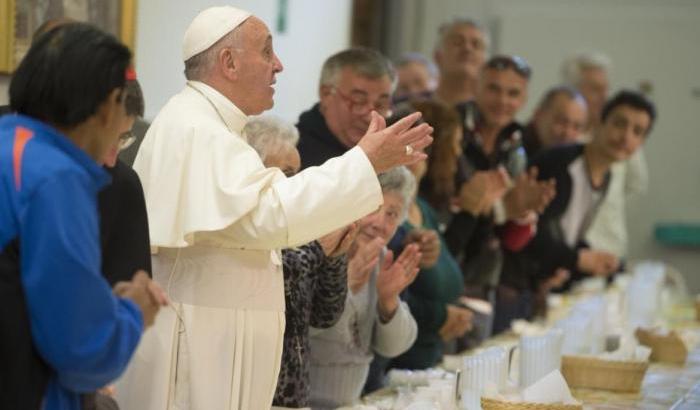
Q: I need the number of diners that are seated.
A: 0